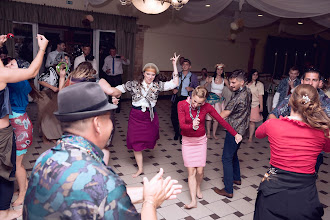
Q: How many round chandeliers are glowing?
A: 1